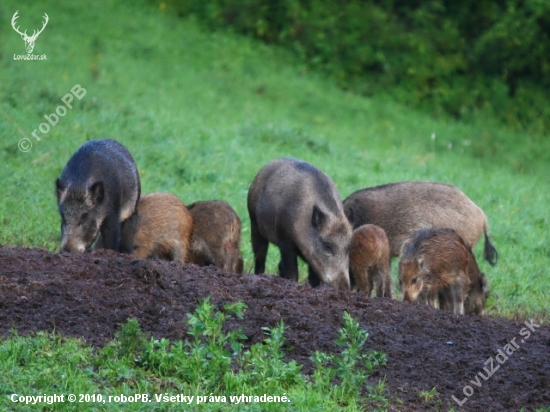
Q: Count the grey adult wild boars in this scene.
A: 3